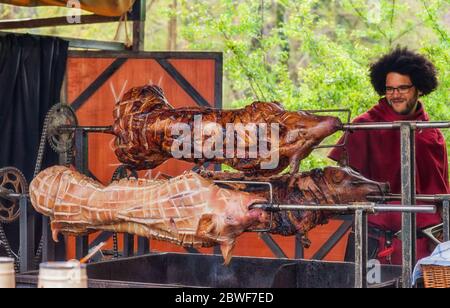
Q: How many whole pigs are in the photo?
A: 3